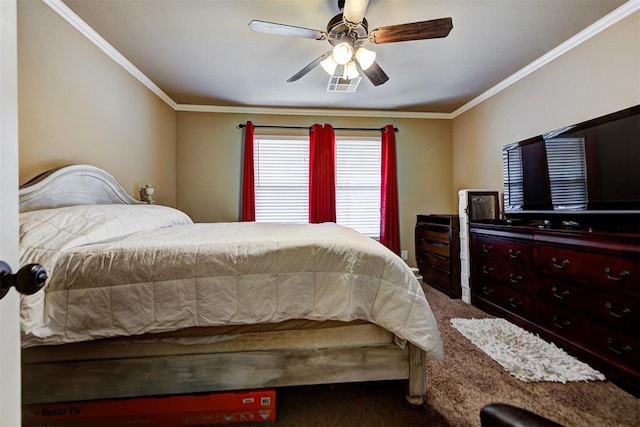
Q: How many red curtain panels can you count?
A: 3